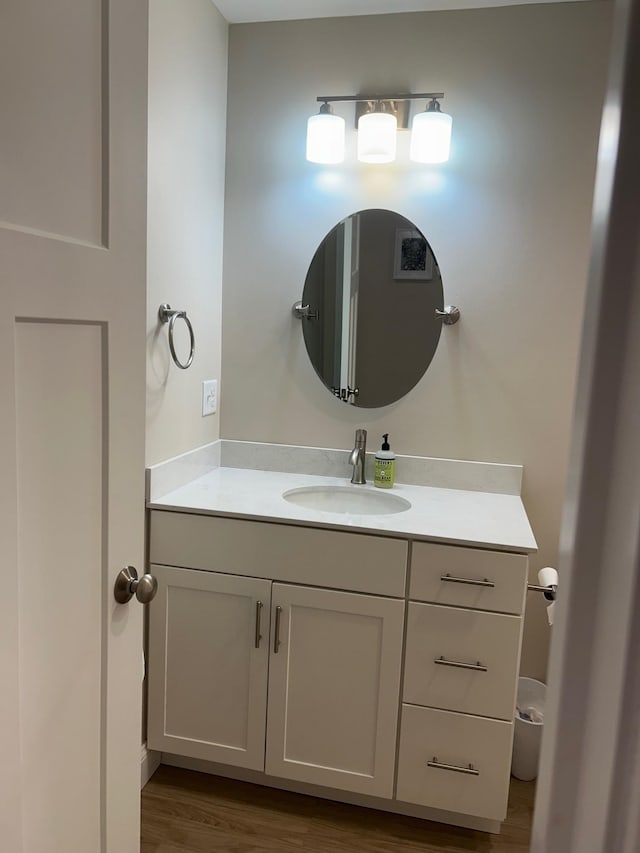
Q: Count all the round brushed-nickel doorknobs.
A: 1